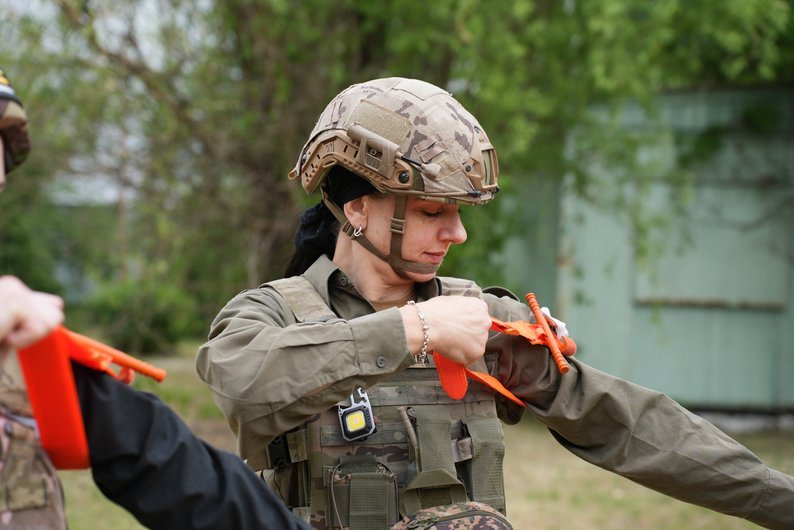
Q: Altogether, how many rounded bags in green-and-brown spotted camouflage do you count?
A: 1